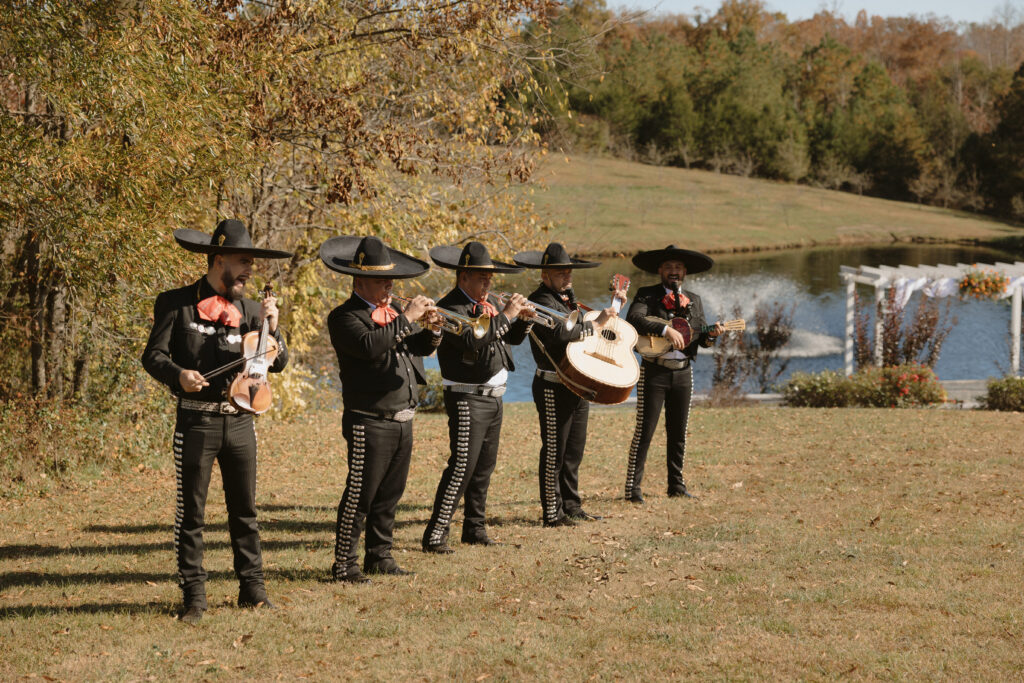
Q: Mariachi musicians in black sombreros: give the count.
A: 5